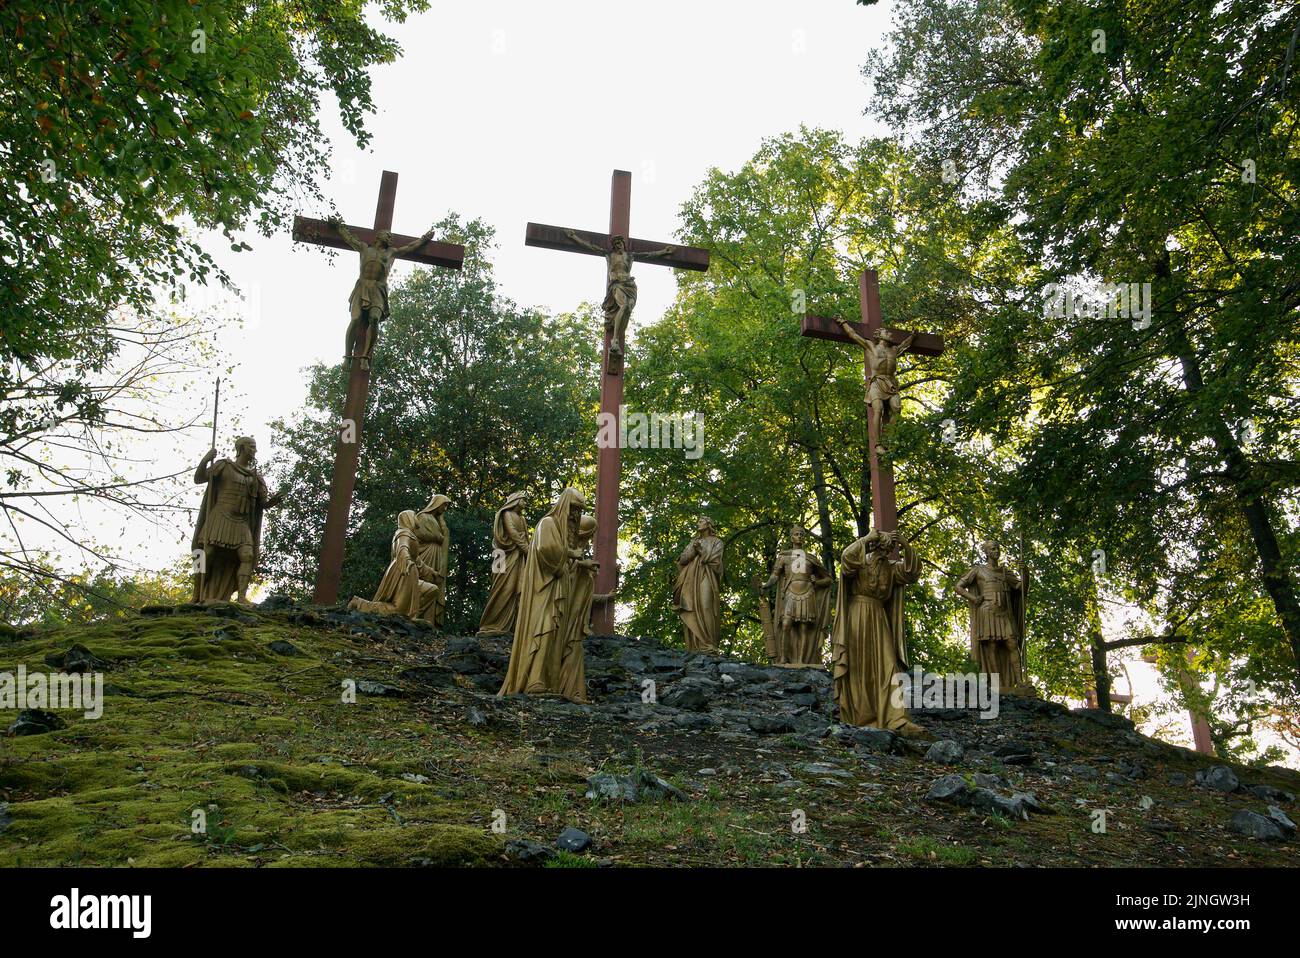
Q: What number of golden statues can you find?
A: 13